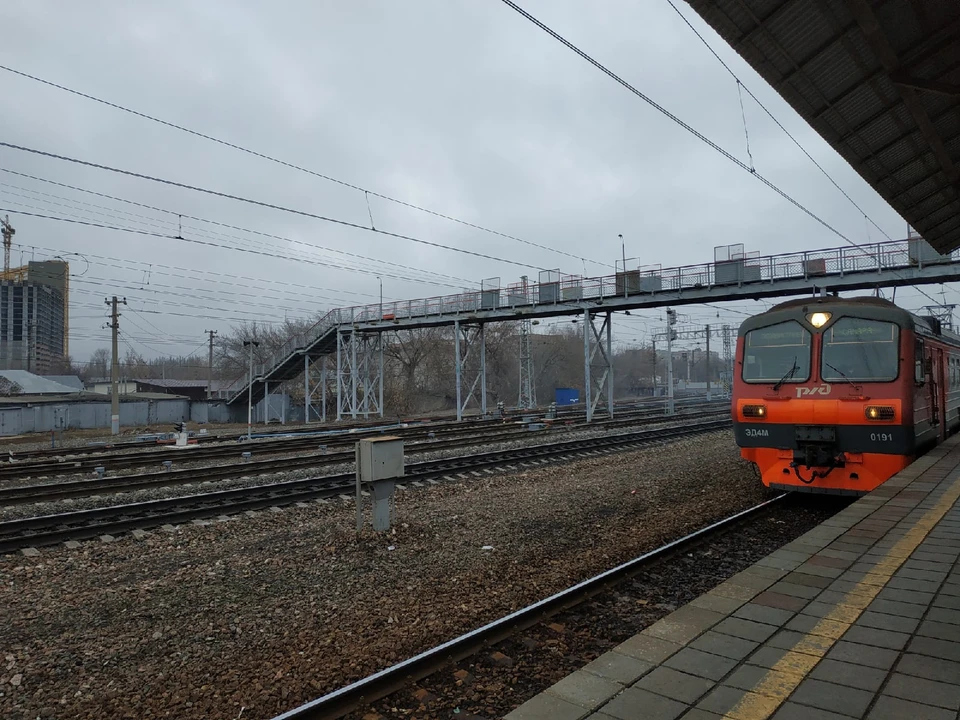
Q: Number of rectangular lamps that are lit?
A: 2